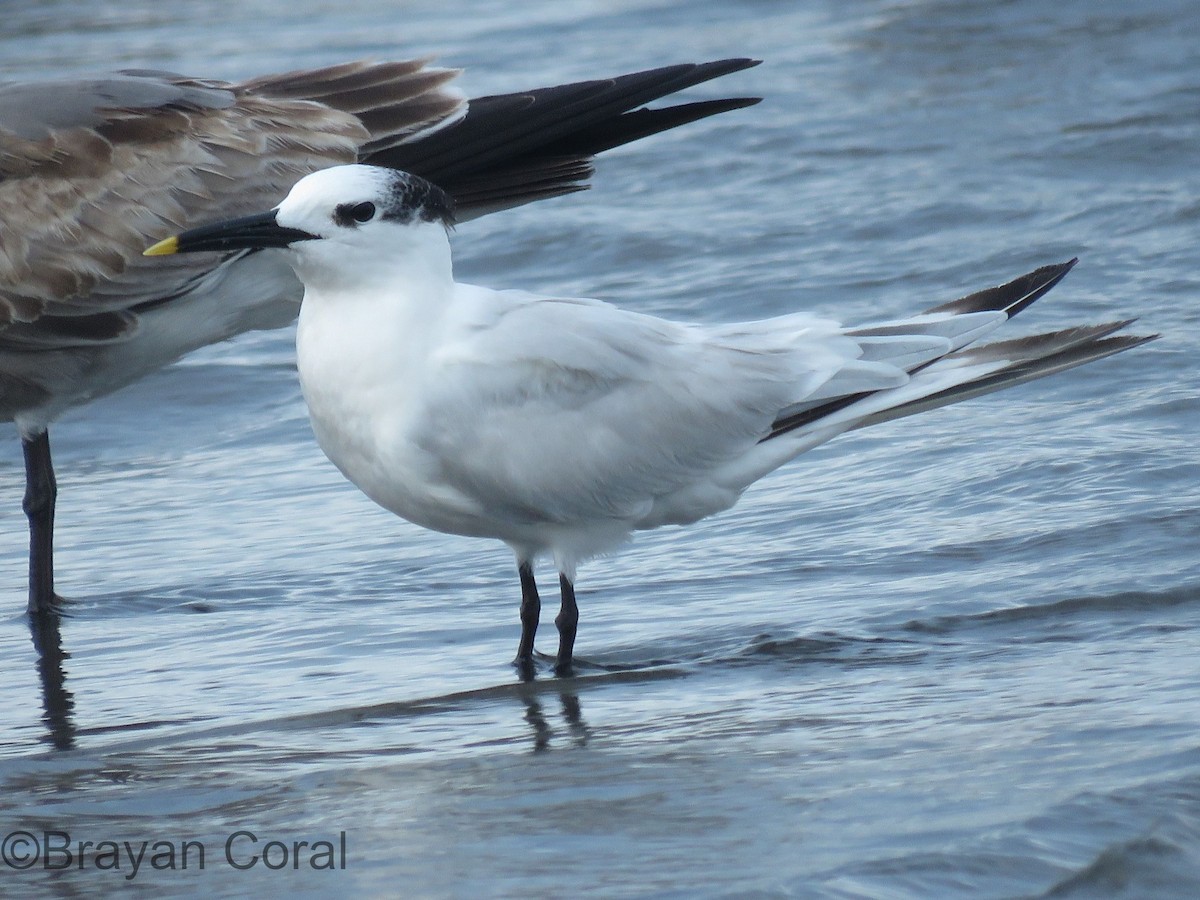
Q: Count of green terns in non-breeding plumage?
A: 0